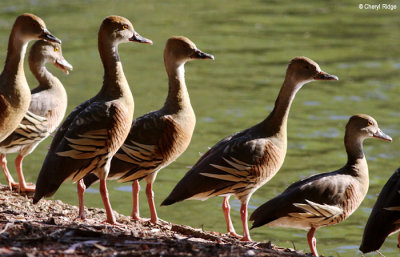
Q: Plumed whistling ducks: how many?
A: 7